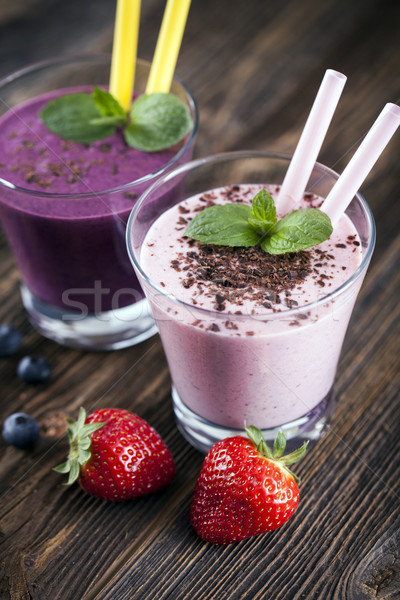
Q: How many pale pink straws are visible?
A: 2